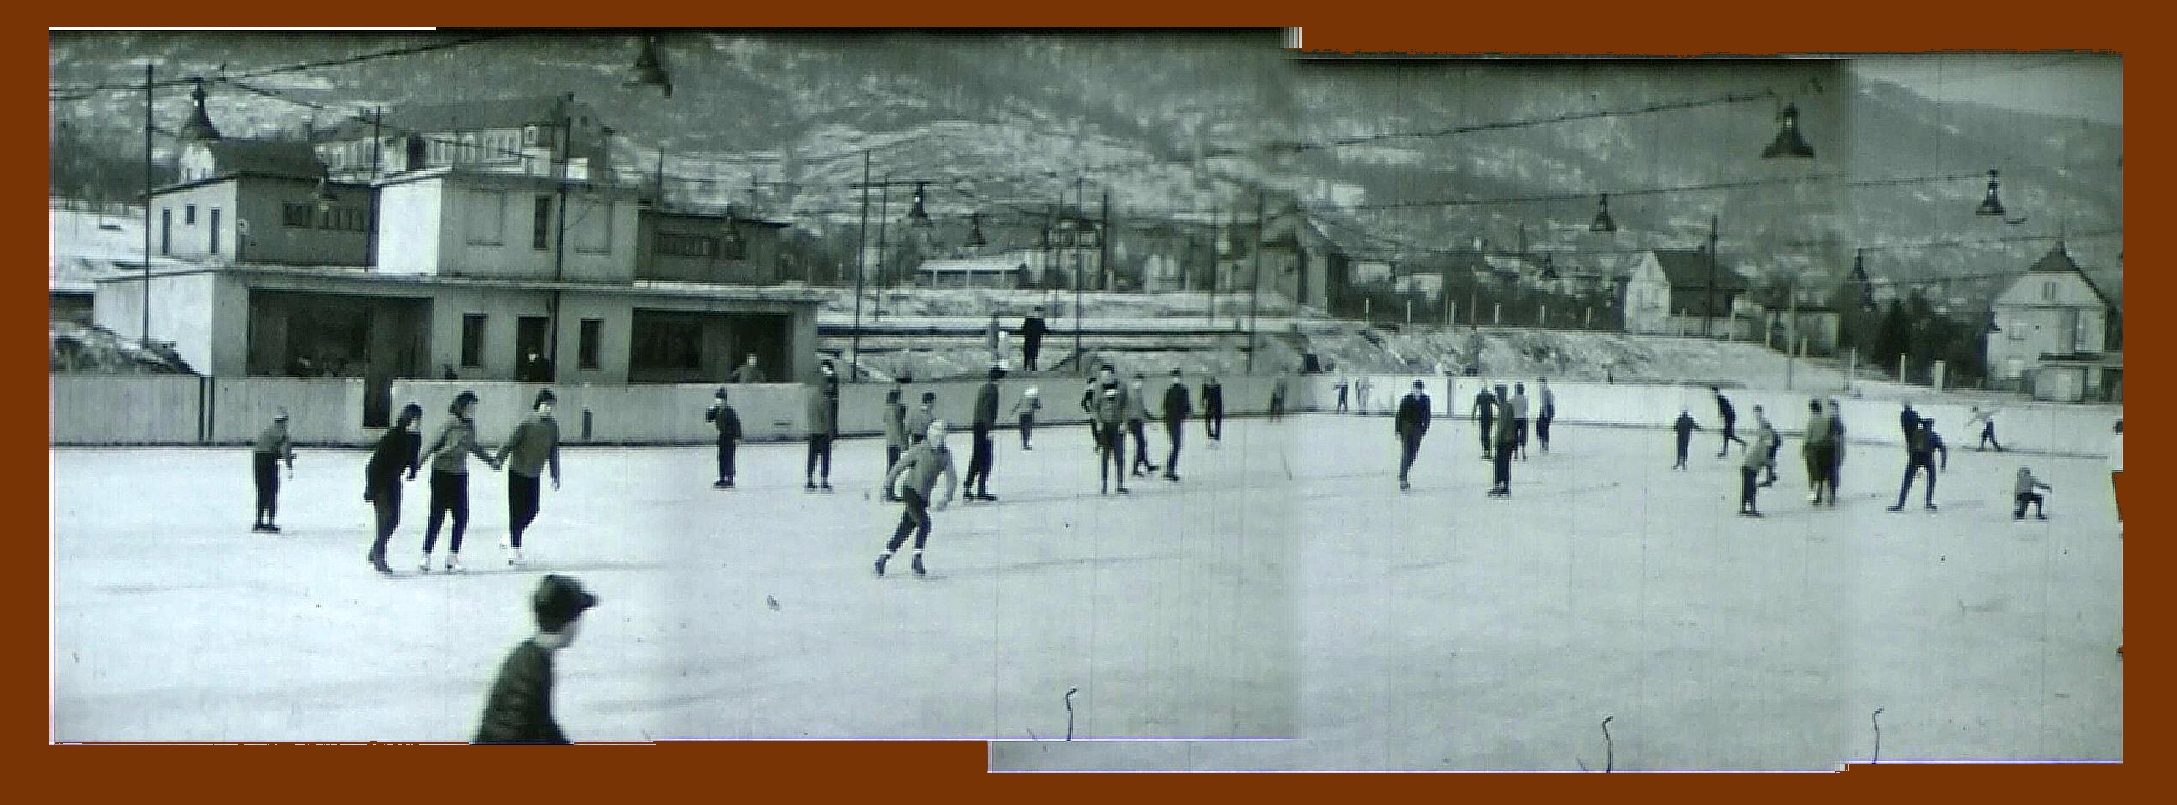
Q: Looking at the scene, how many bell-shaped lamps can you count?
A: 11